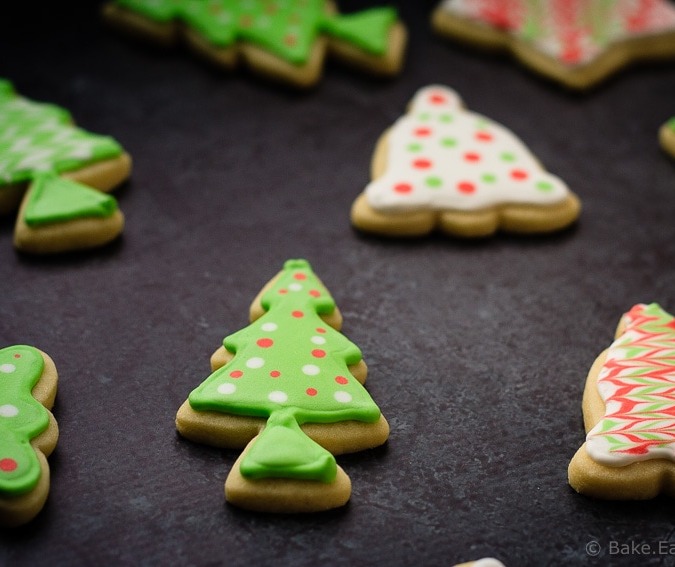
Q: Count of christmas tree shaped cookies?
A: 3